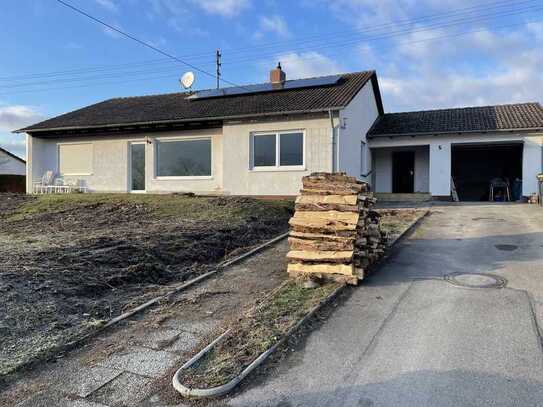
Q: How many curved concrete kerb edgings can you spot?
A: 1